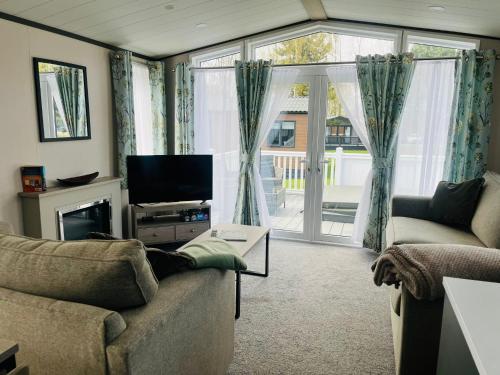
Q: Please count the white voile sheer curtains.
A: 5